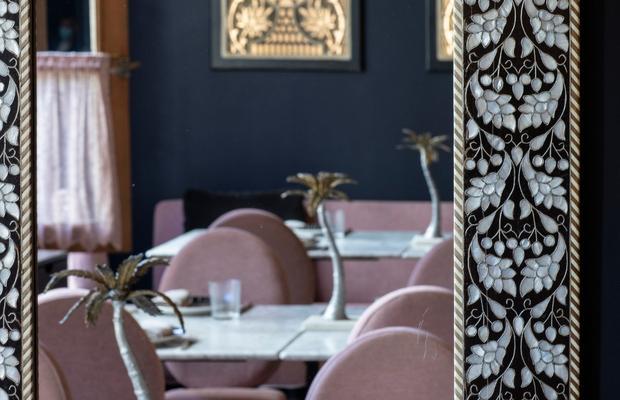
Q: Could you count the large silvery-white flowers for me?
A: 10